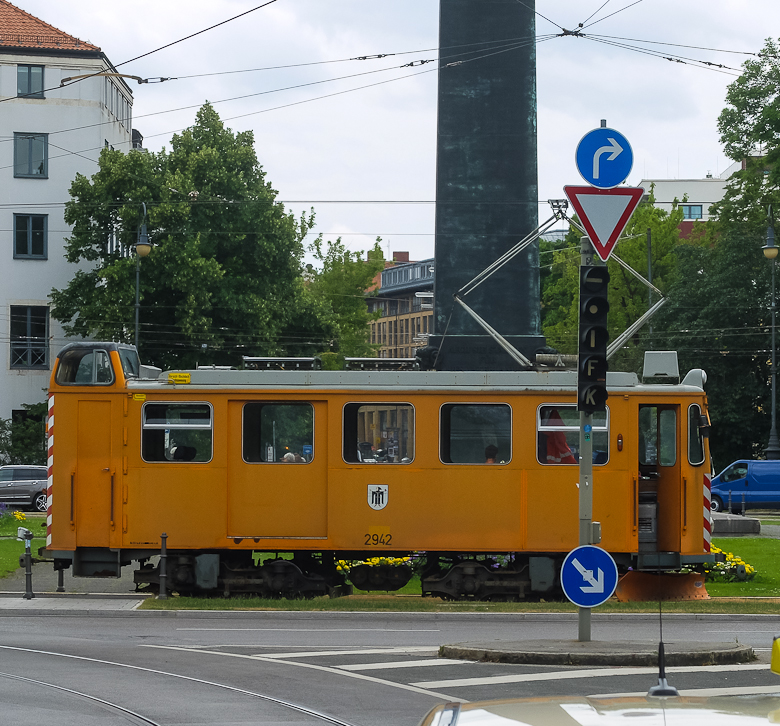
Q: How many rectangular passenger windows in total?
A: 5